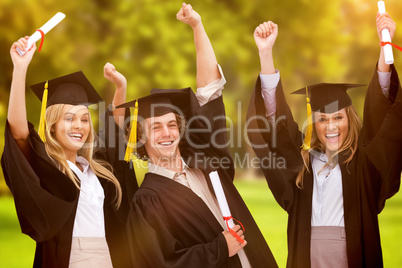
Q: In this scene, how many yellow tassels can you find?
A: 3